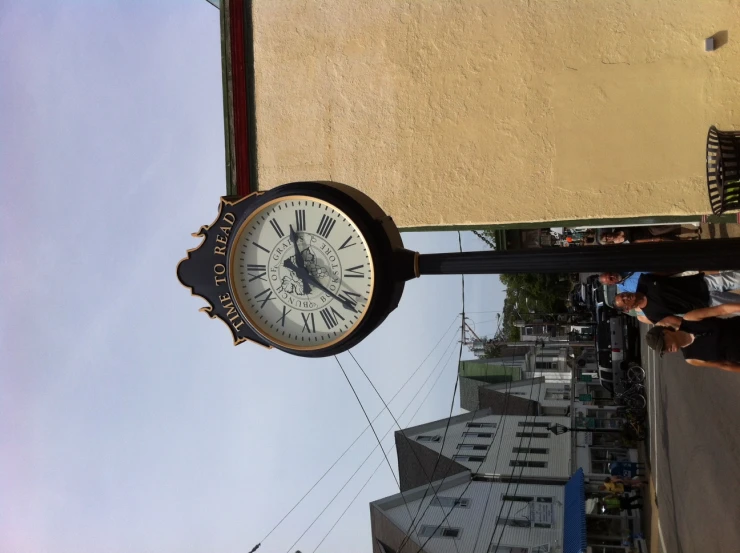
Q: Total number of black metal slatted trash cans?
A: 1